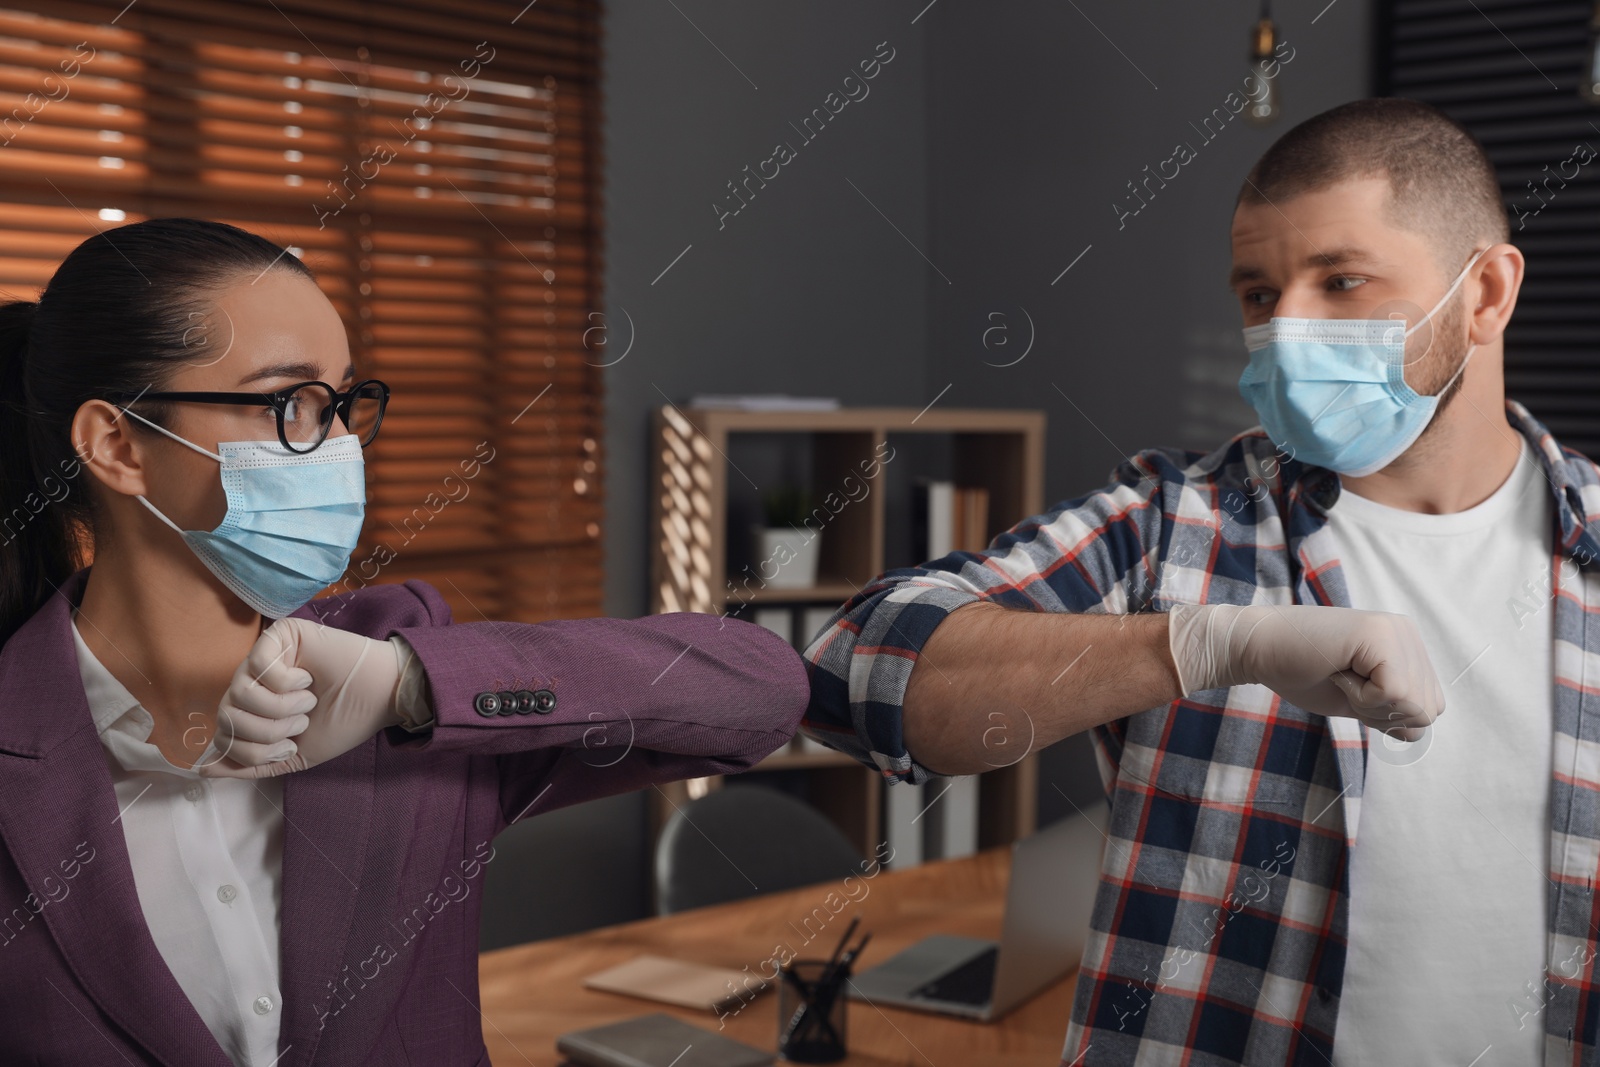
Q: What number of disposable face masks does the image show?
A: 2